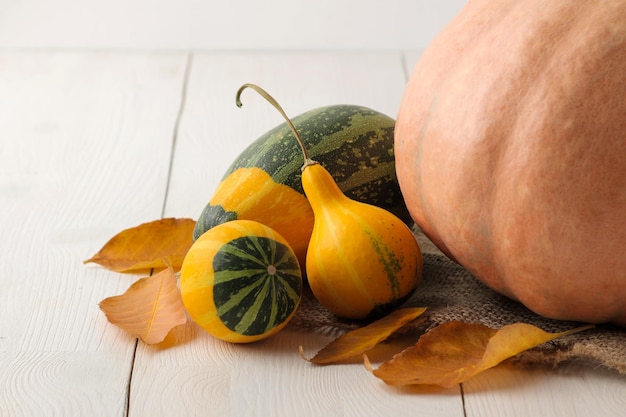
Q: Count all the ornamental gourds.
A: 3